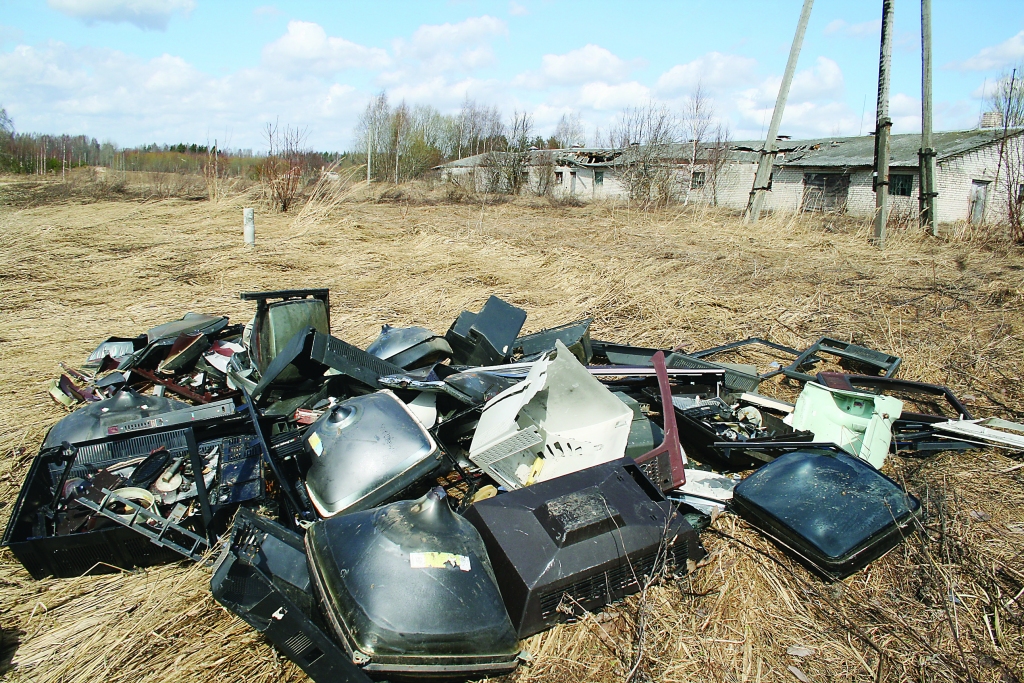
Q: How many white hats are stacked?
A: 0